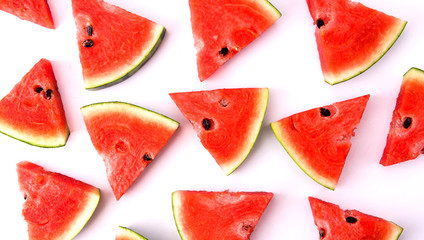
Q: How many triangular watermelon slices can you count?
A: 13